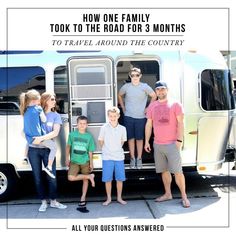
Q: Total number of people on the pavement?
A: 4